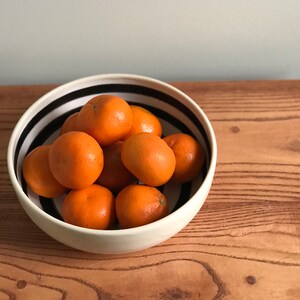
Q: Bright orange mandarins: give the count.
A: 10